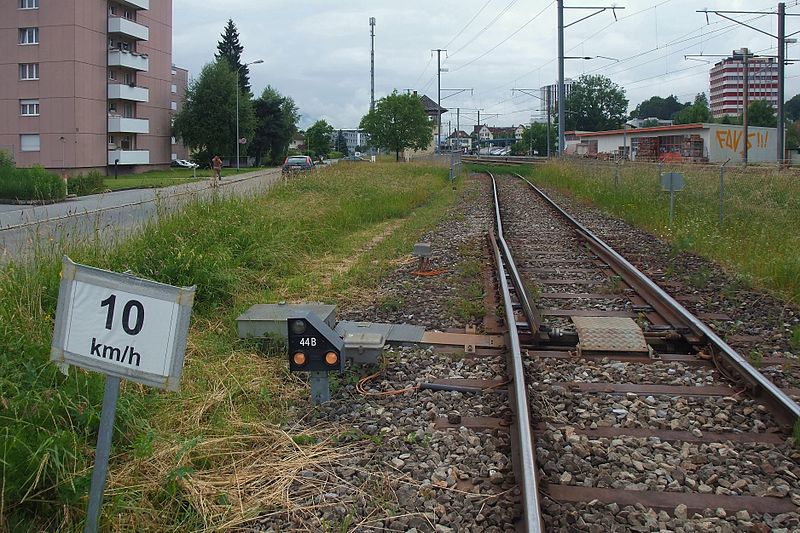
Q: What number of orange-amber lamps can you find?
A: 2